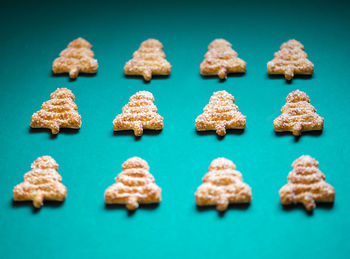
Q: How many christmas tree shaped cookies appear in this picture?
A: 12